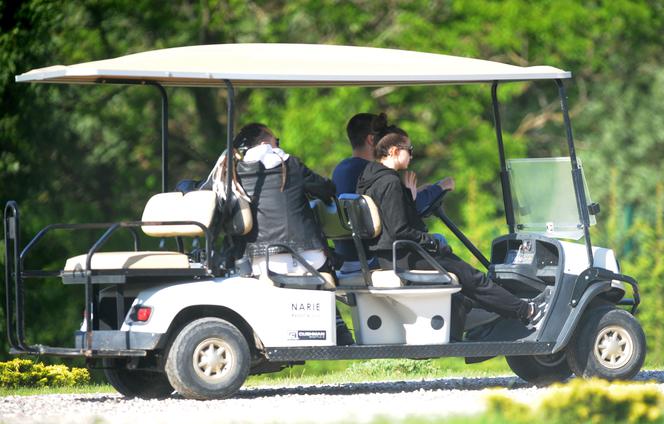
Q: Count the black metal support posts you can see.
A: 4